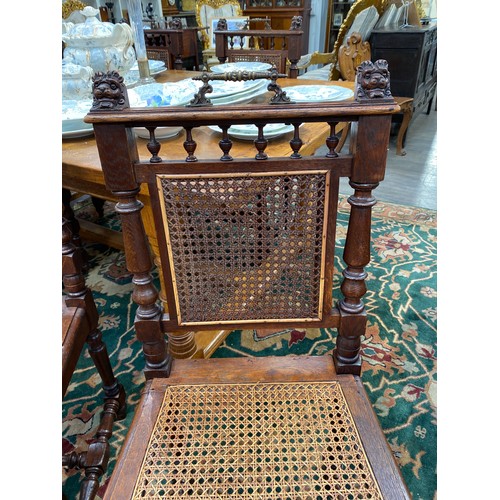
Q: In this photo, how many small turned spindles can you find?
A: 6